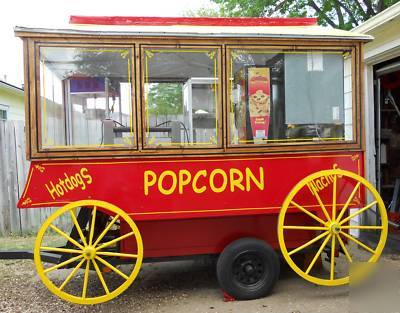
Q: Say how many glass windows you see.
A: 3